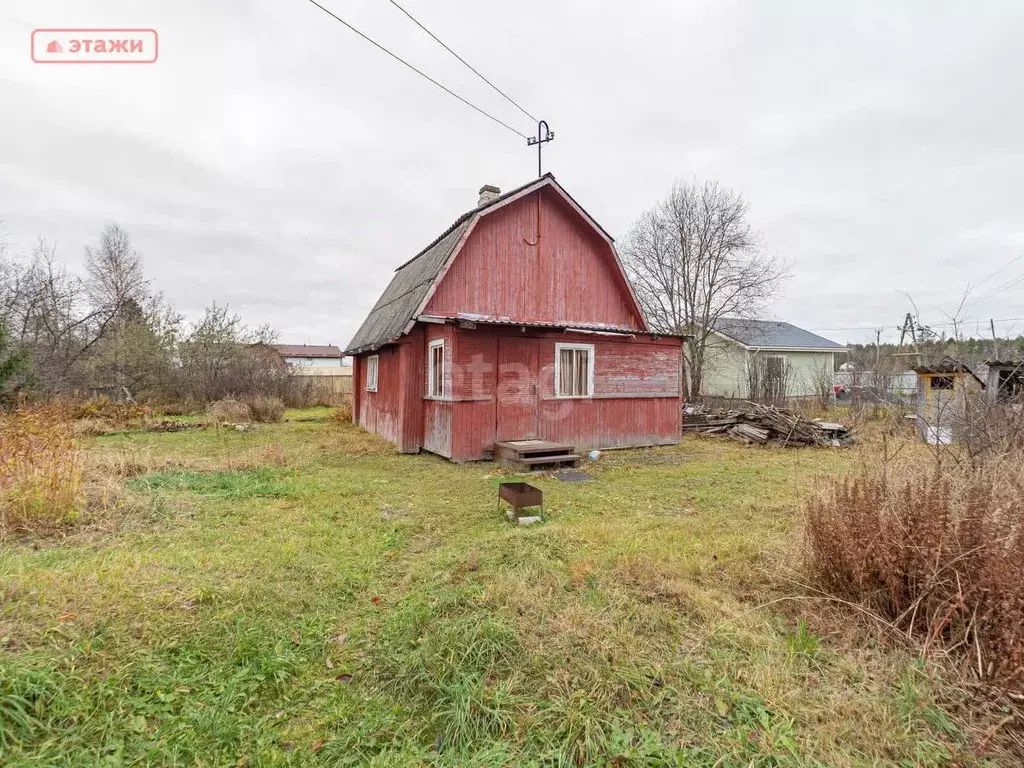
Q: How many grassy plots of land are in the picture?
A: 1